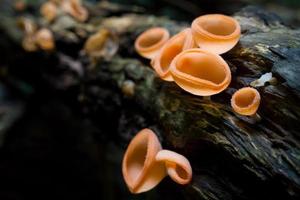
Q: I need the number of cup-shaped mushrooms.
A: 7